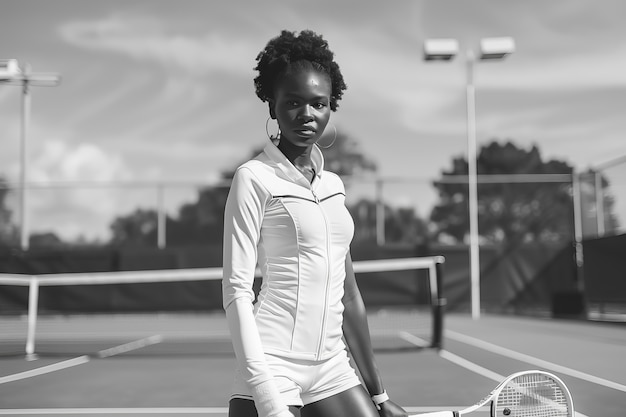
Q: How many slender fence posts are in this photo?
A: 4